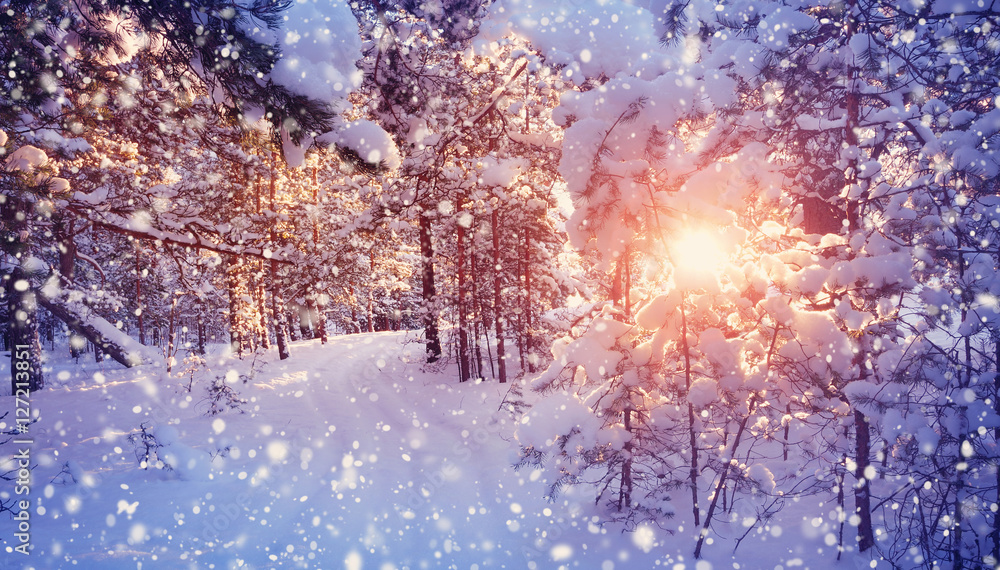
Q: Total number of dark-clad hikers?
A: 0